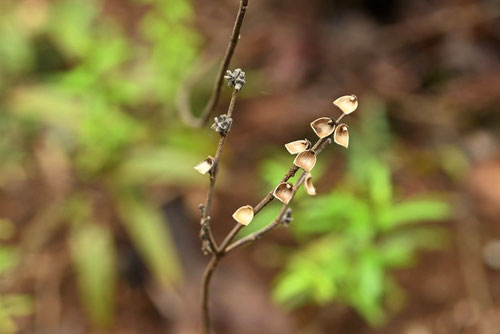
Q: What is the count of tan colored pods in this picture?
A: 9